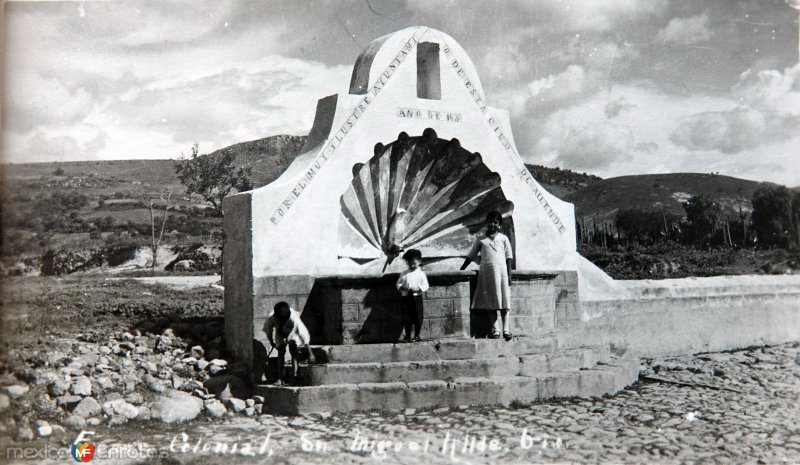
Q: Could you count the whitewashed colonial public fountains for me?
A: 1